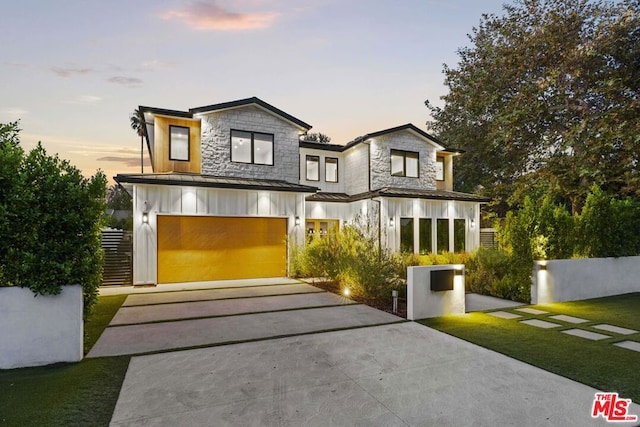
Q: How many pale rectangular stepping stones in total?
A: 7